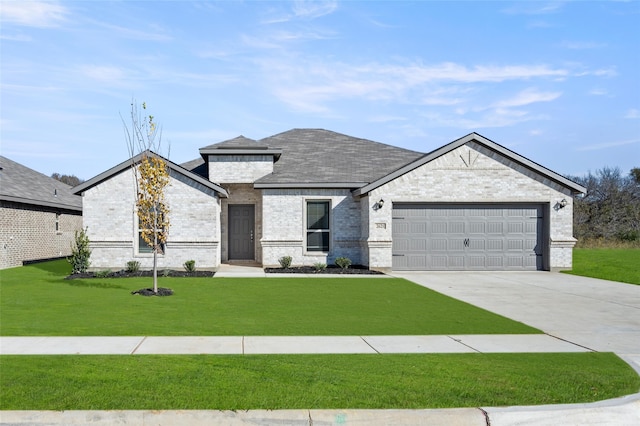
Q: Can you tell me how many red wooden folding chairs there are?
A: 0